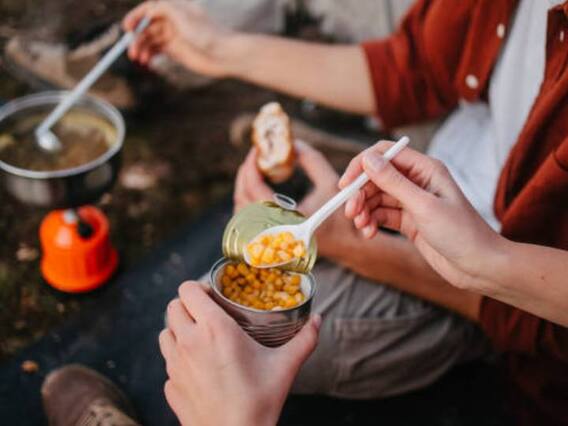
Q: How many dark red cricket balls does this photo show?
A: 0